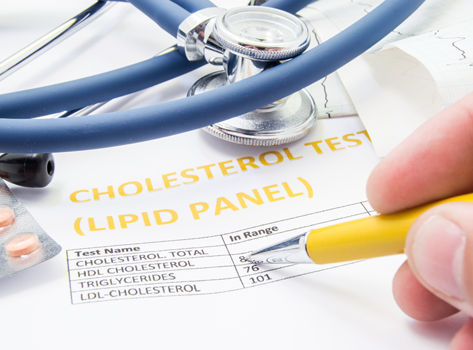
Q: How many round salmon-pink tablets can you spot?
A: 2